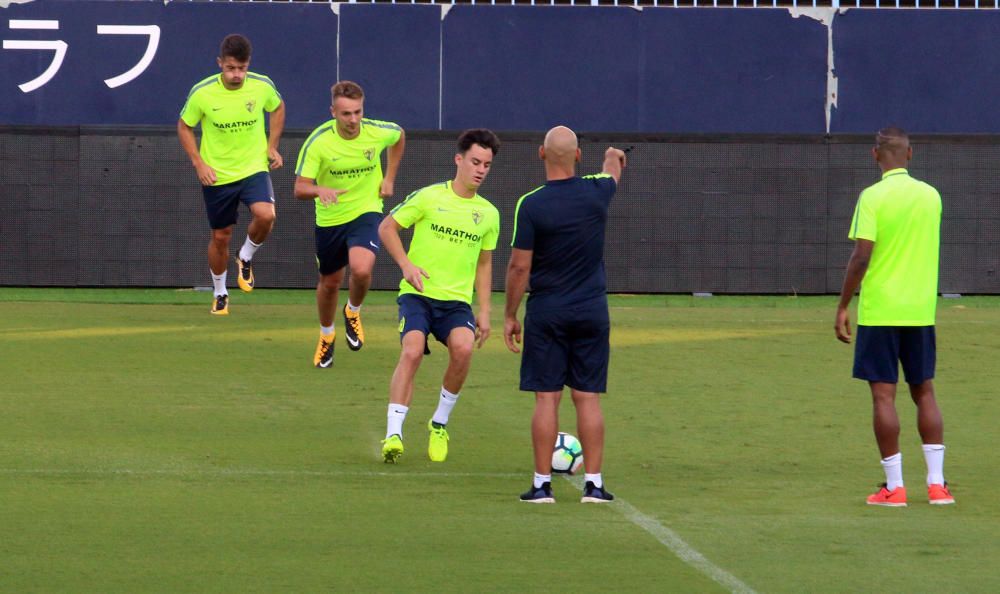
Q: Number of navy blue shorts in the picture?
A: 5